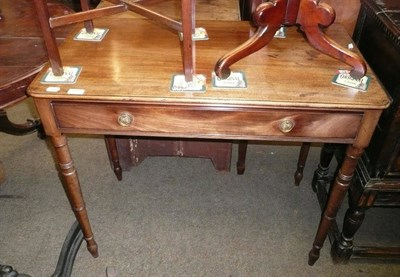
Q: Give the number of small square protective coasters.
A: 7